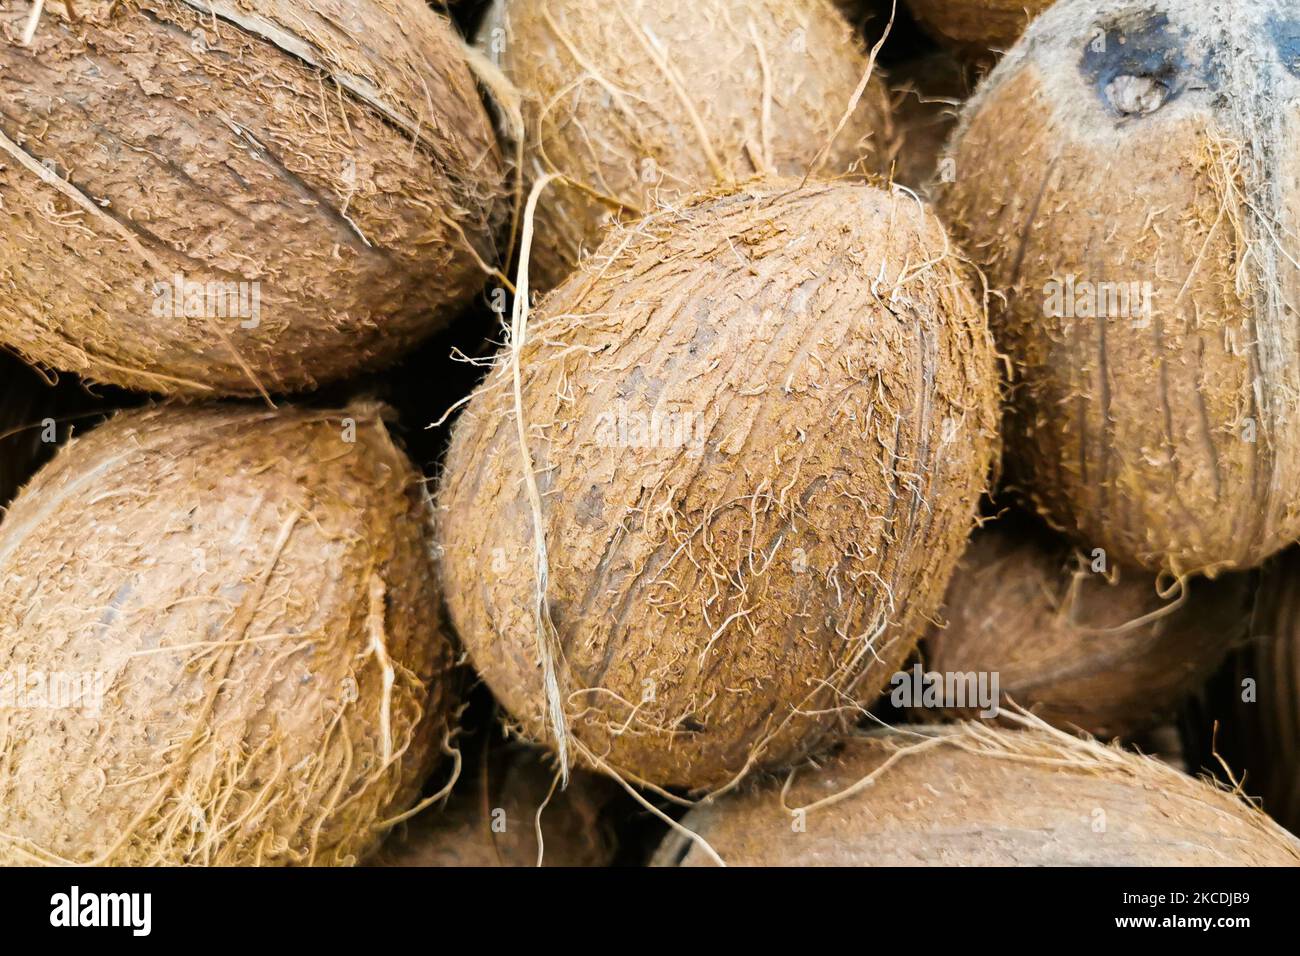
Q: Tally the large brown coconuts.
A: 6